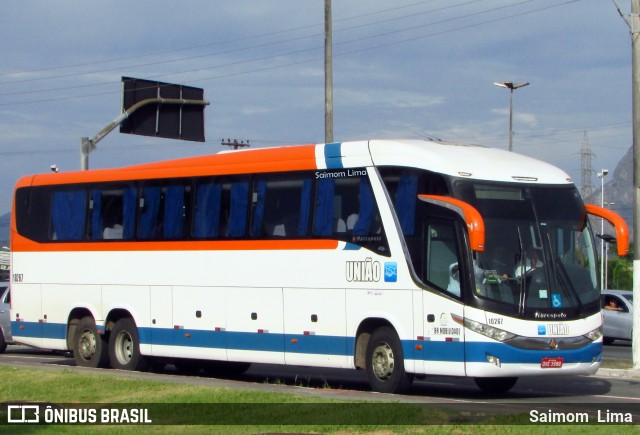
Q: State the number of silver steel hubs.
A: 3